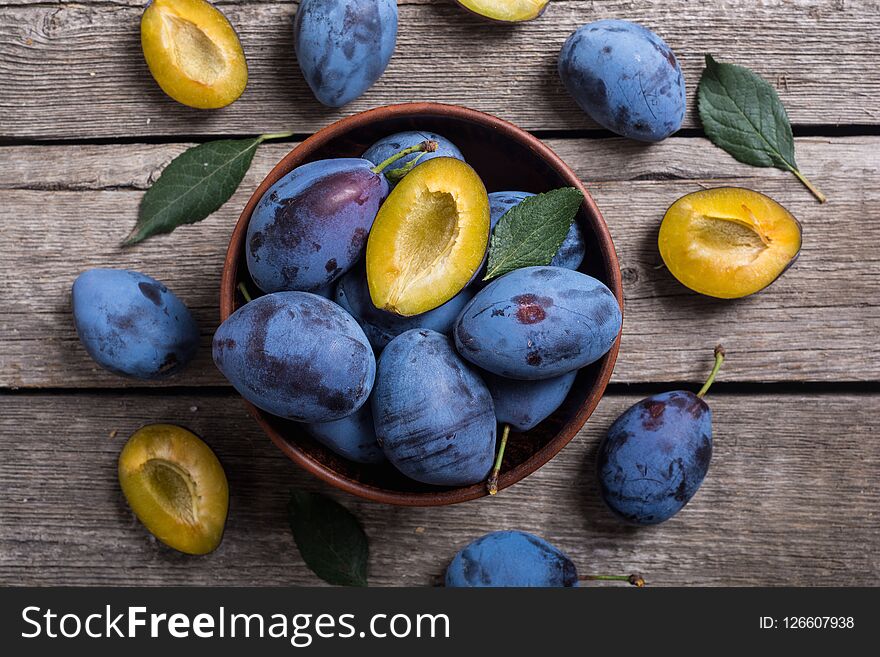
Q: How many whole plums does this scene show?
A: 14